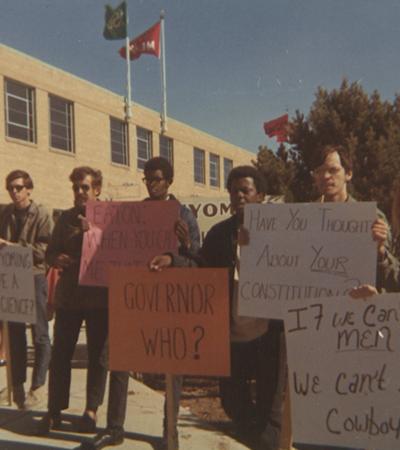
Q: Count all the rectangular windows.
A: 8